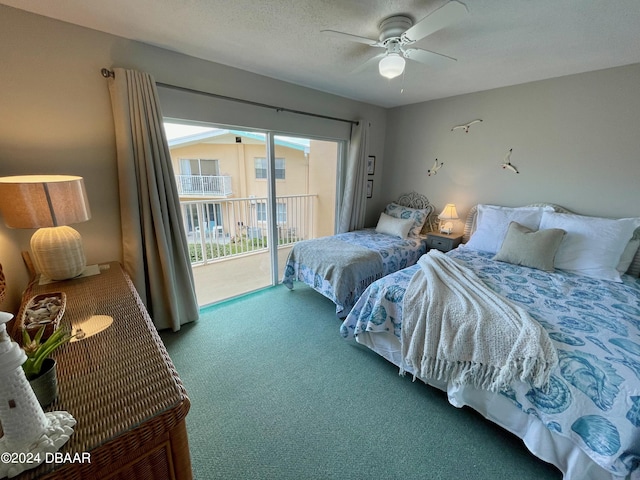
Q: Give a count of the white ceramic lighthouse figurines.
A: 1